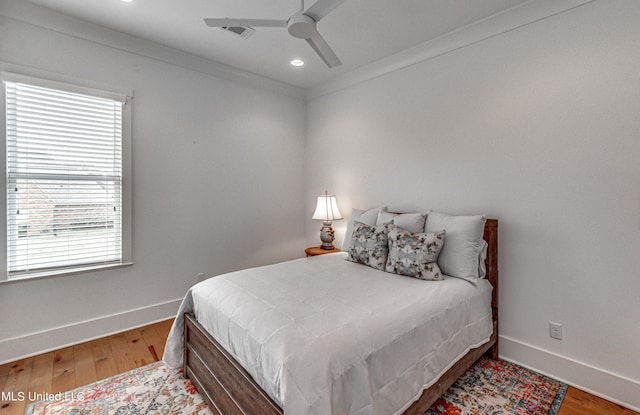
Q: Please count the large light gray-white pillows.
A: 3